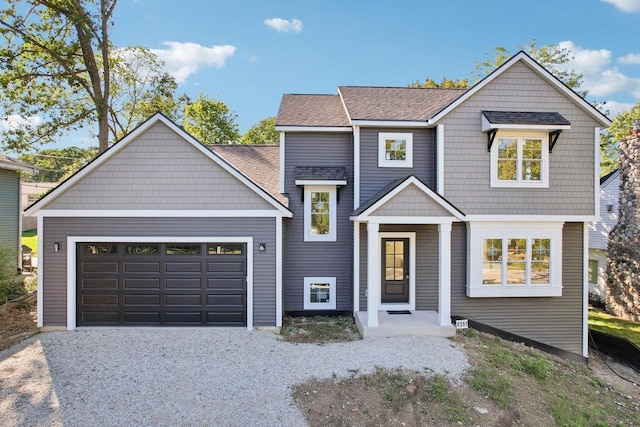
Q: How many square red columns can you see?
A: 0